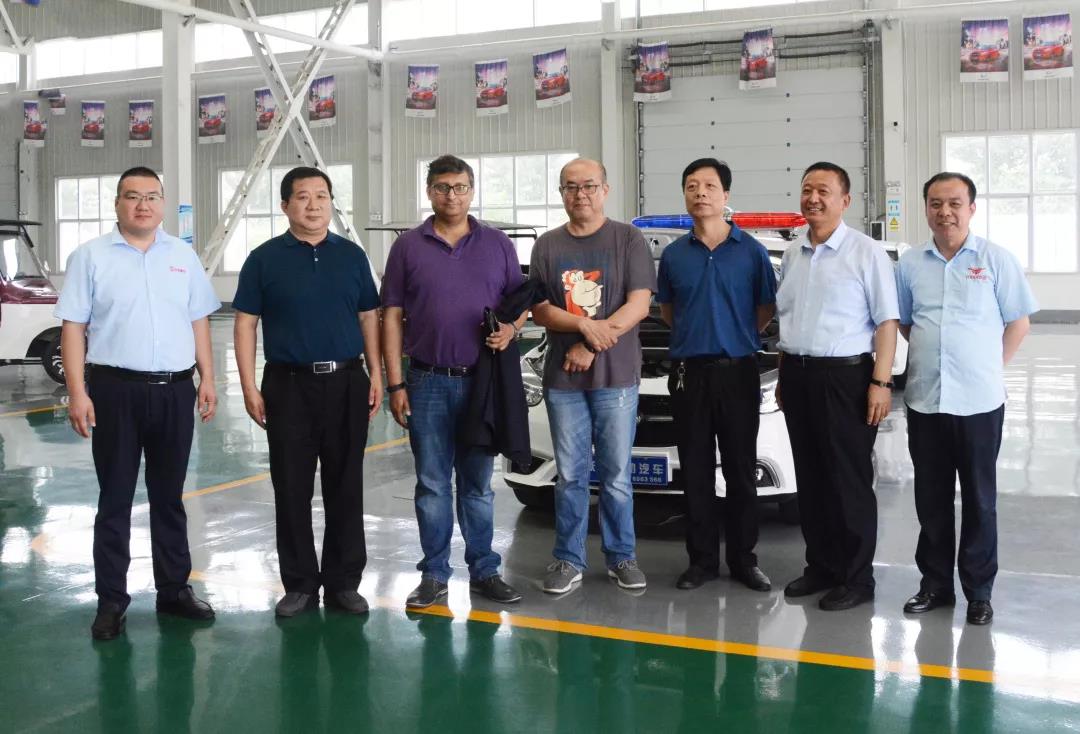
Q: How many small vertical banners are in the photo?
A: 14